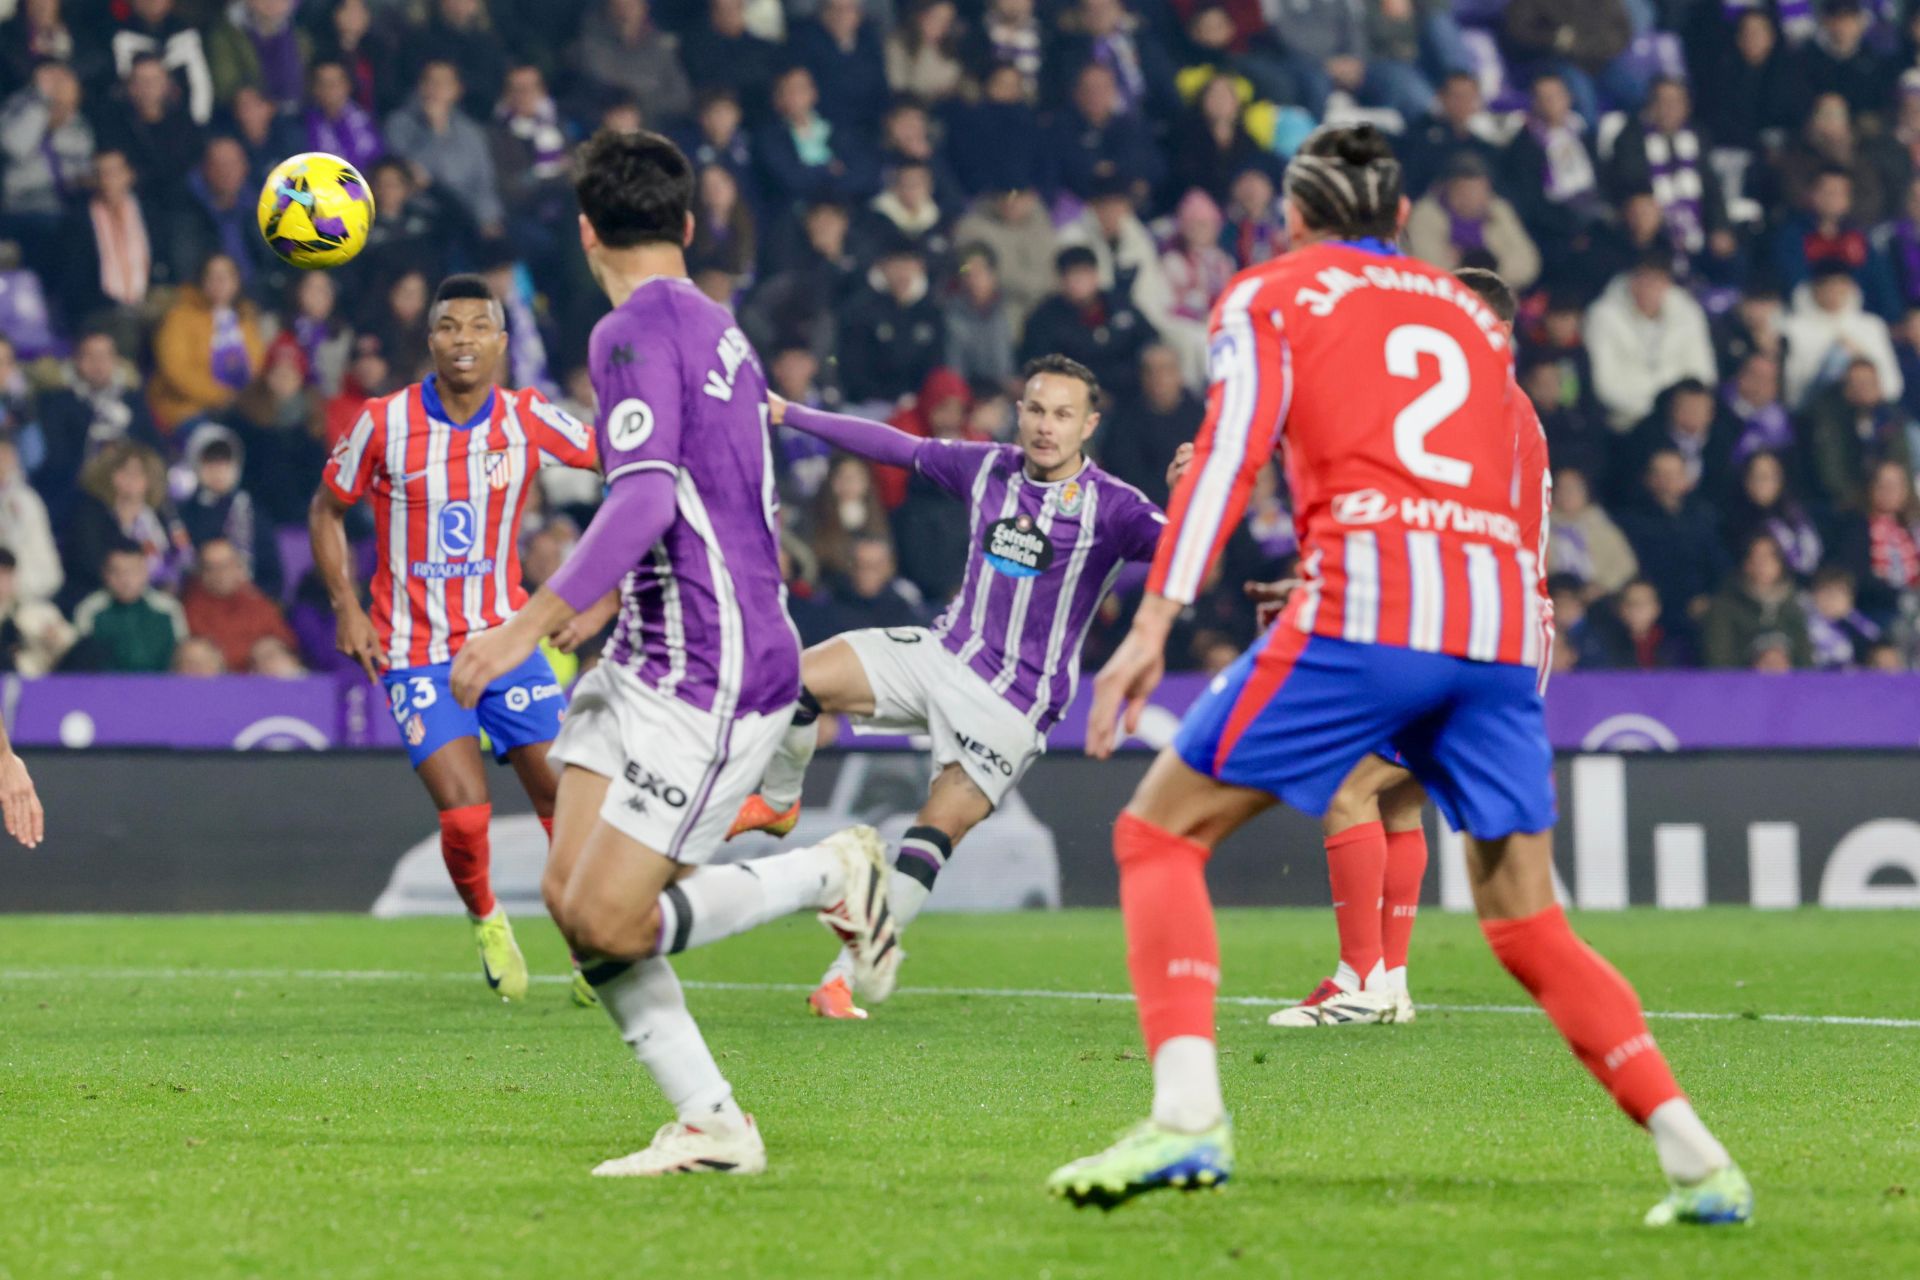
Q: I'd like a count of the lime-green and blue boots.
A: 2